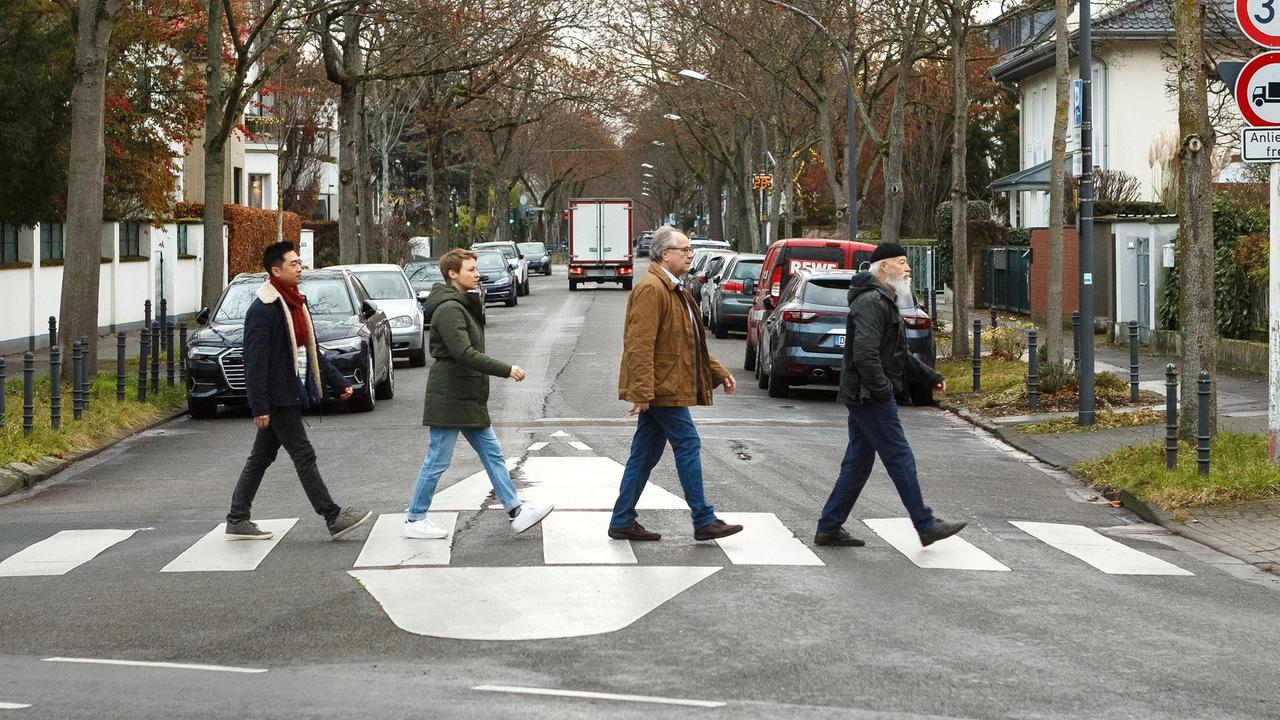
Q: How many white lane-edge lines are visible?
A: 3